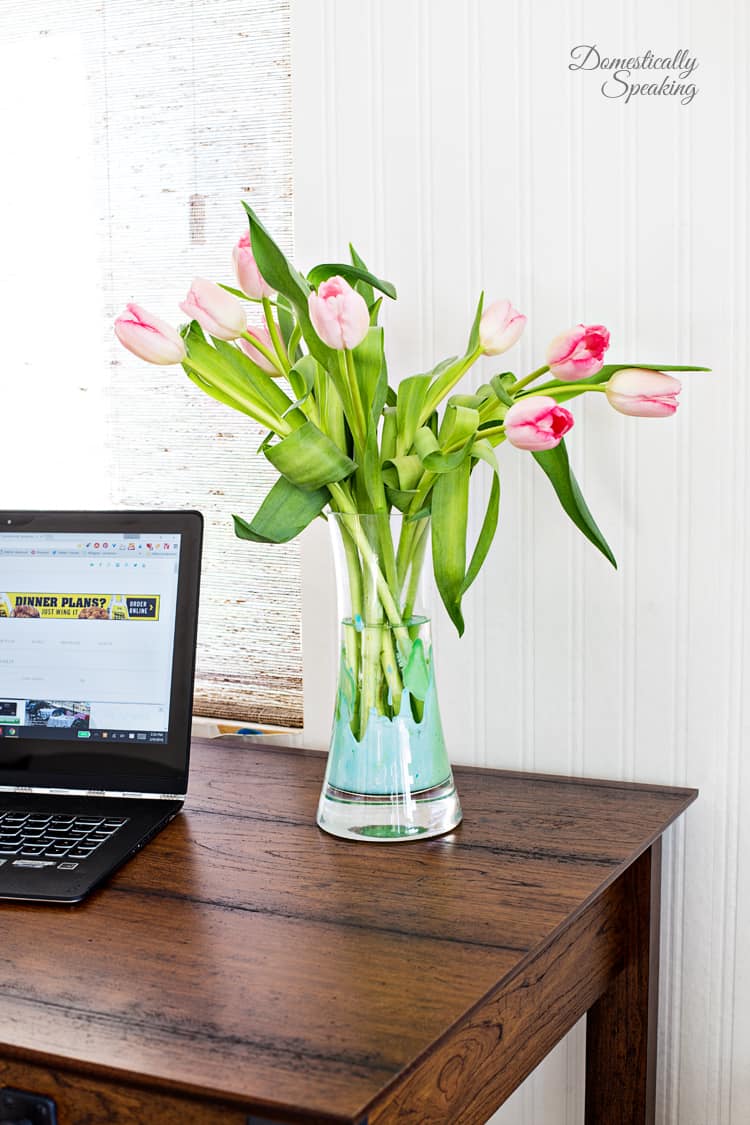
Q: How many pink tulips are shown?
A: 9